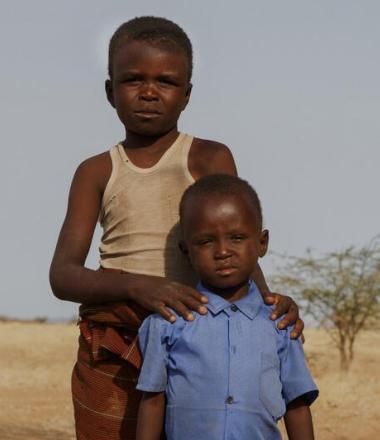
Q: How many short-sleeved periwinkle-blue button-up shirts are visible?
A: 1